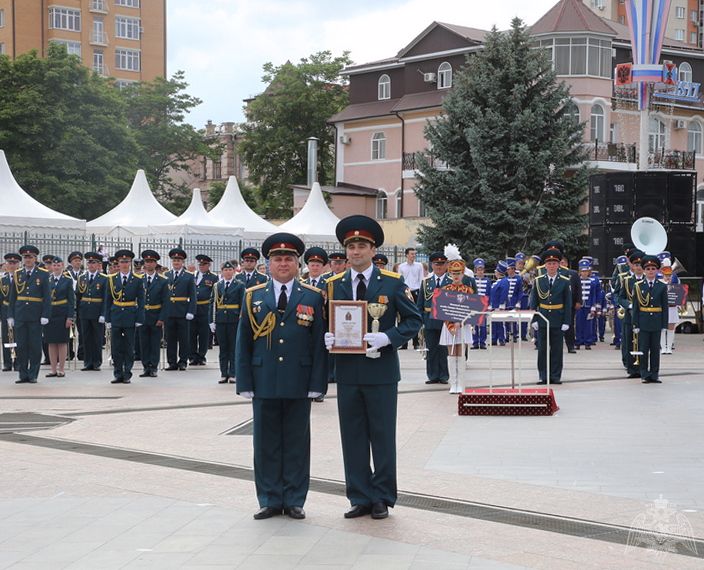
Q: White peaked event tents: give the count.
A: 5